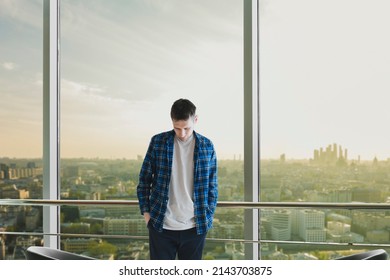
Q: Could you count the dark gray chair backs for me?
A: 2